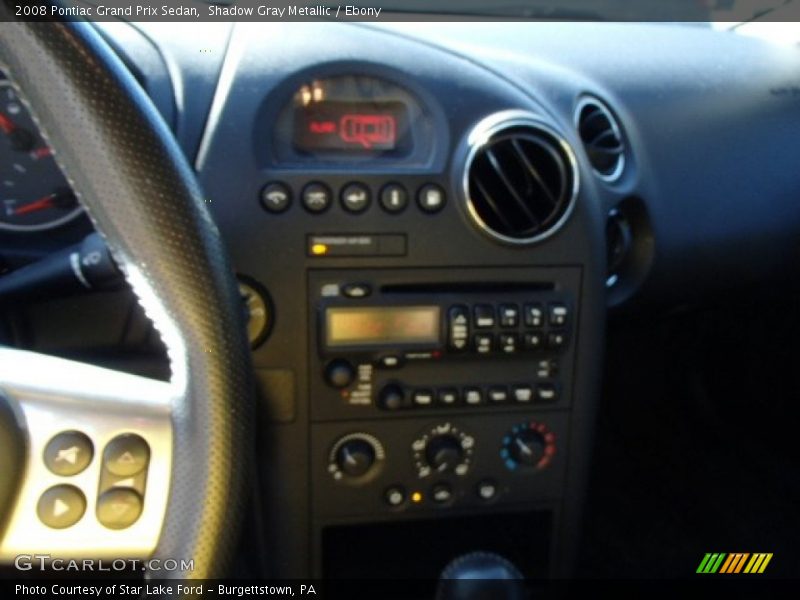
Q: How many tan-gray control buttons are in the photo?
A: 4